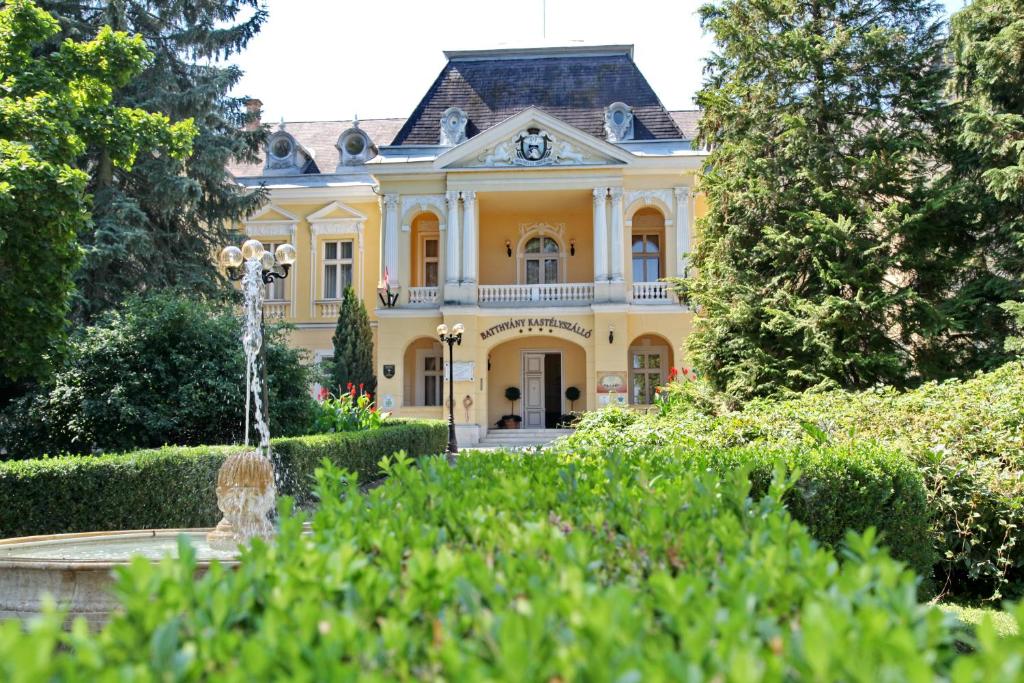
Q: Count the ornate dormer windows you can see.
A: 4